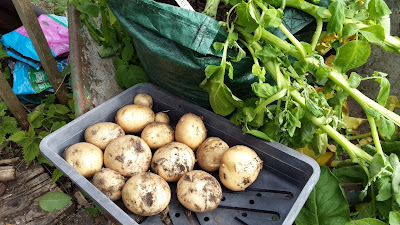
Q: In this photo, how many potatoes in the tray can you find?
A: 14